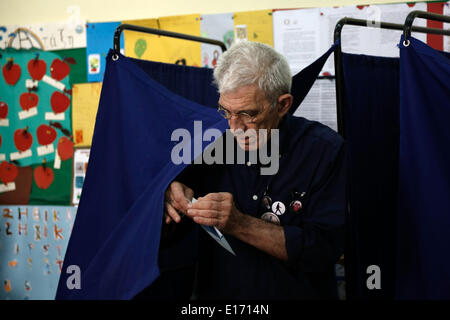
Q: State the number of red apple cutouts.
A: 11